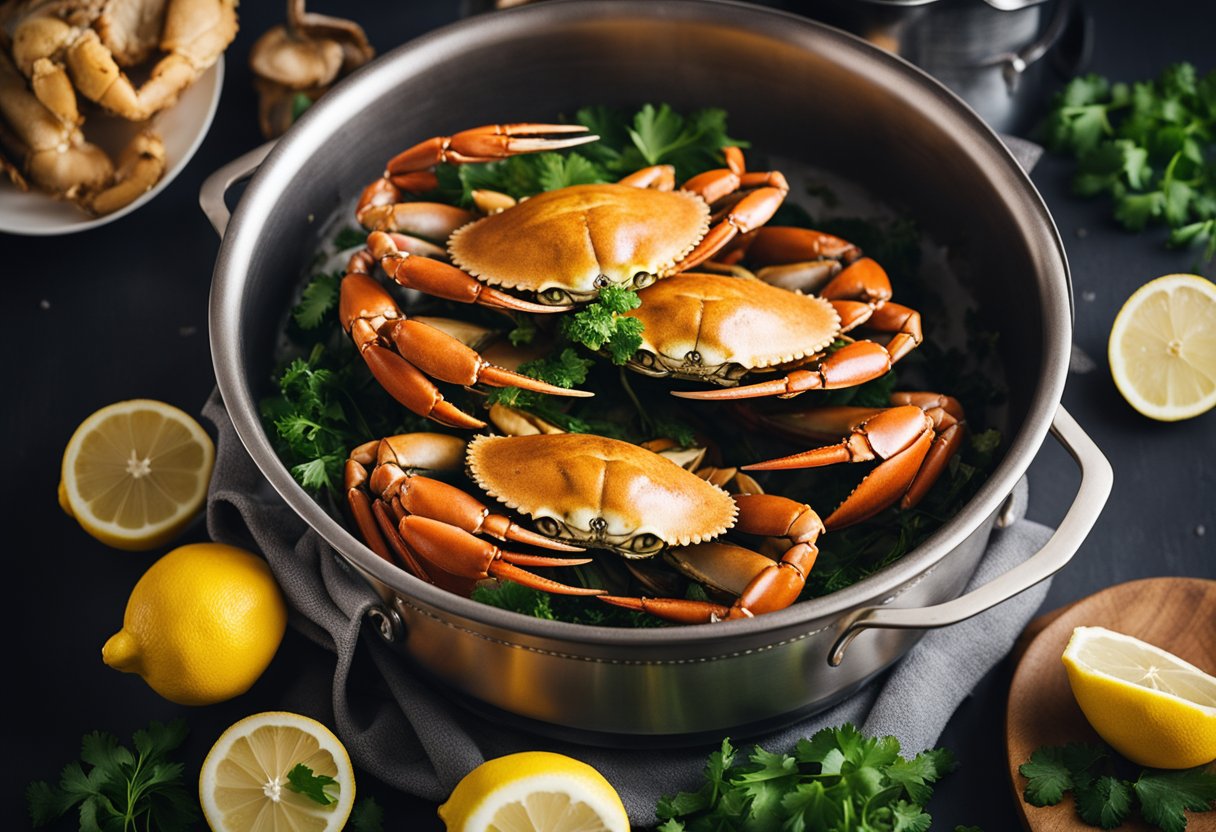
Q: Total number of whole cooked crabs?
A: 3